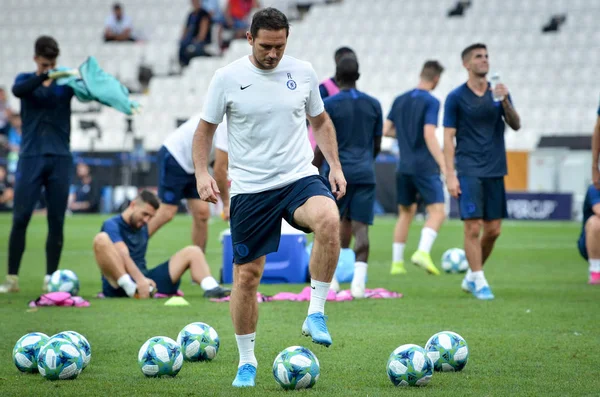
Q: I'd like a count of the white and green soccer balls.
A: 10